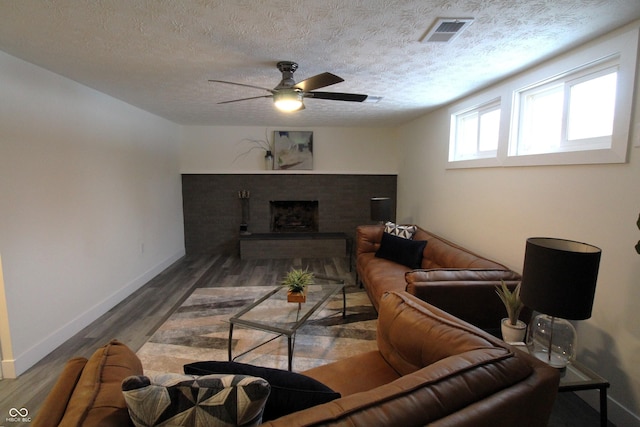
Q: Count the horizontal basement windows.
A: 2